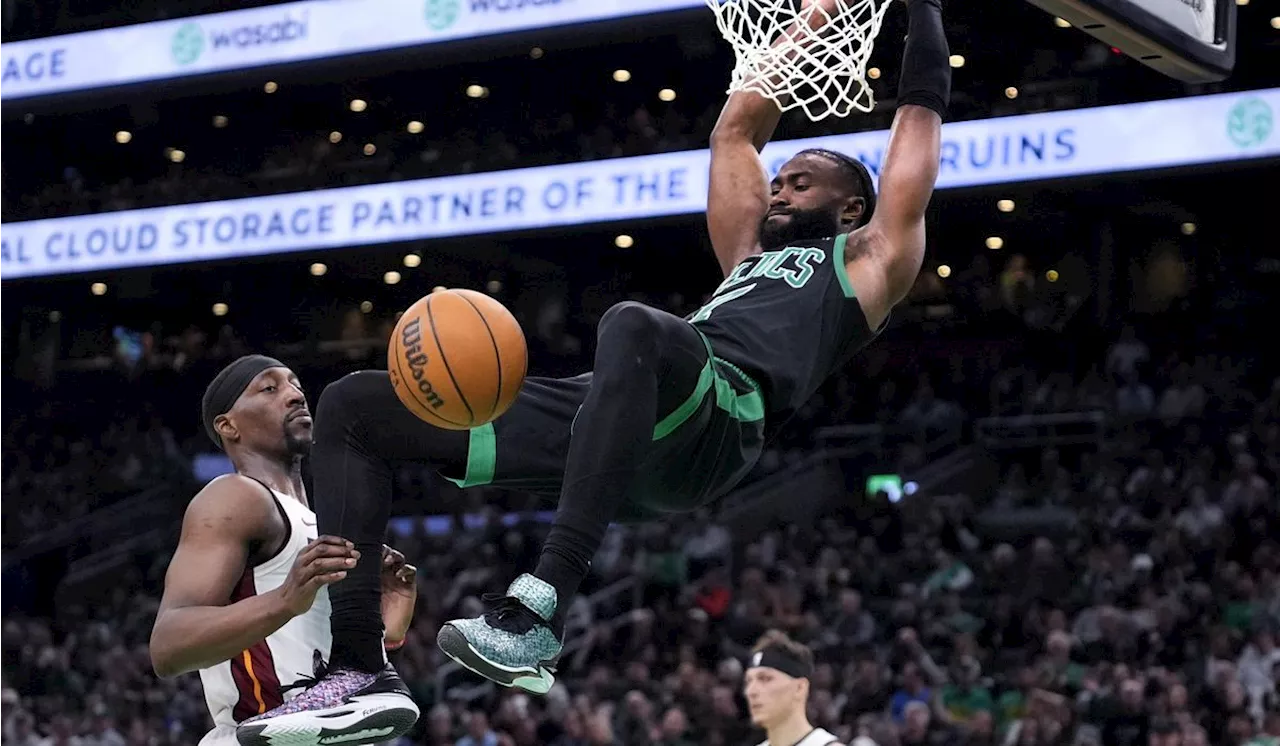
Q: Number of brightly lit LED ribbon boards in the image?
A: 2